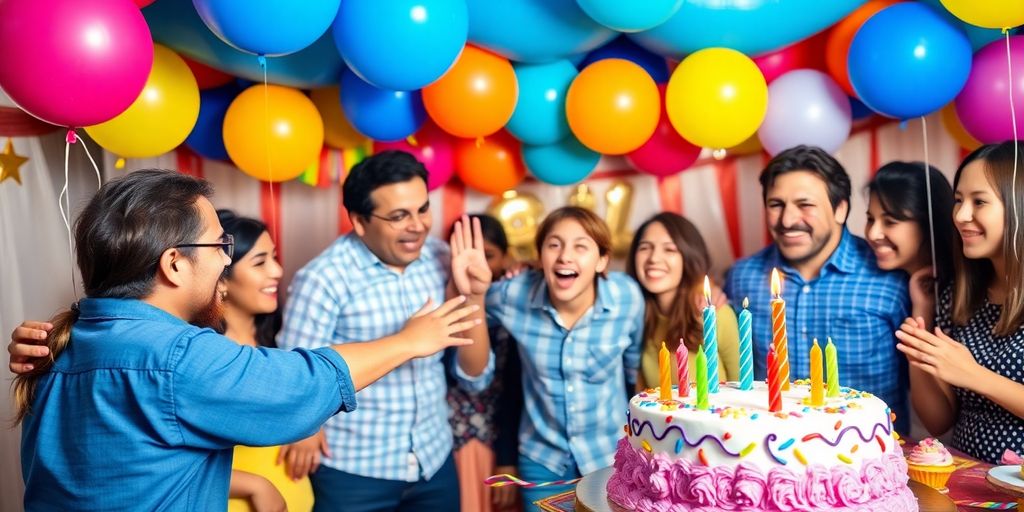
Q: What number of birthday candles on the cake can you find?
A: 9